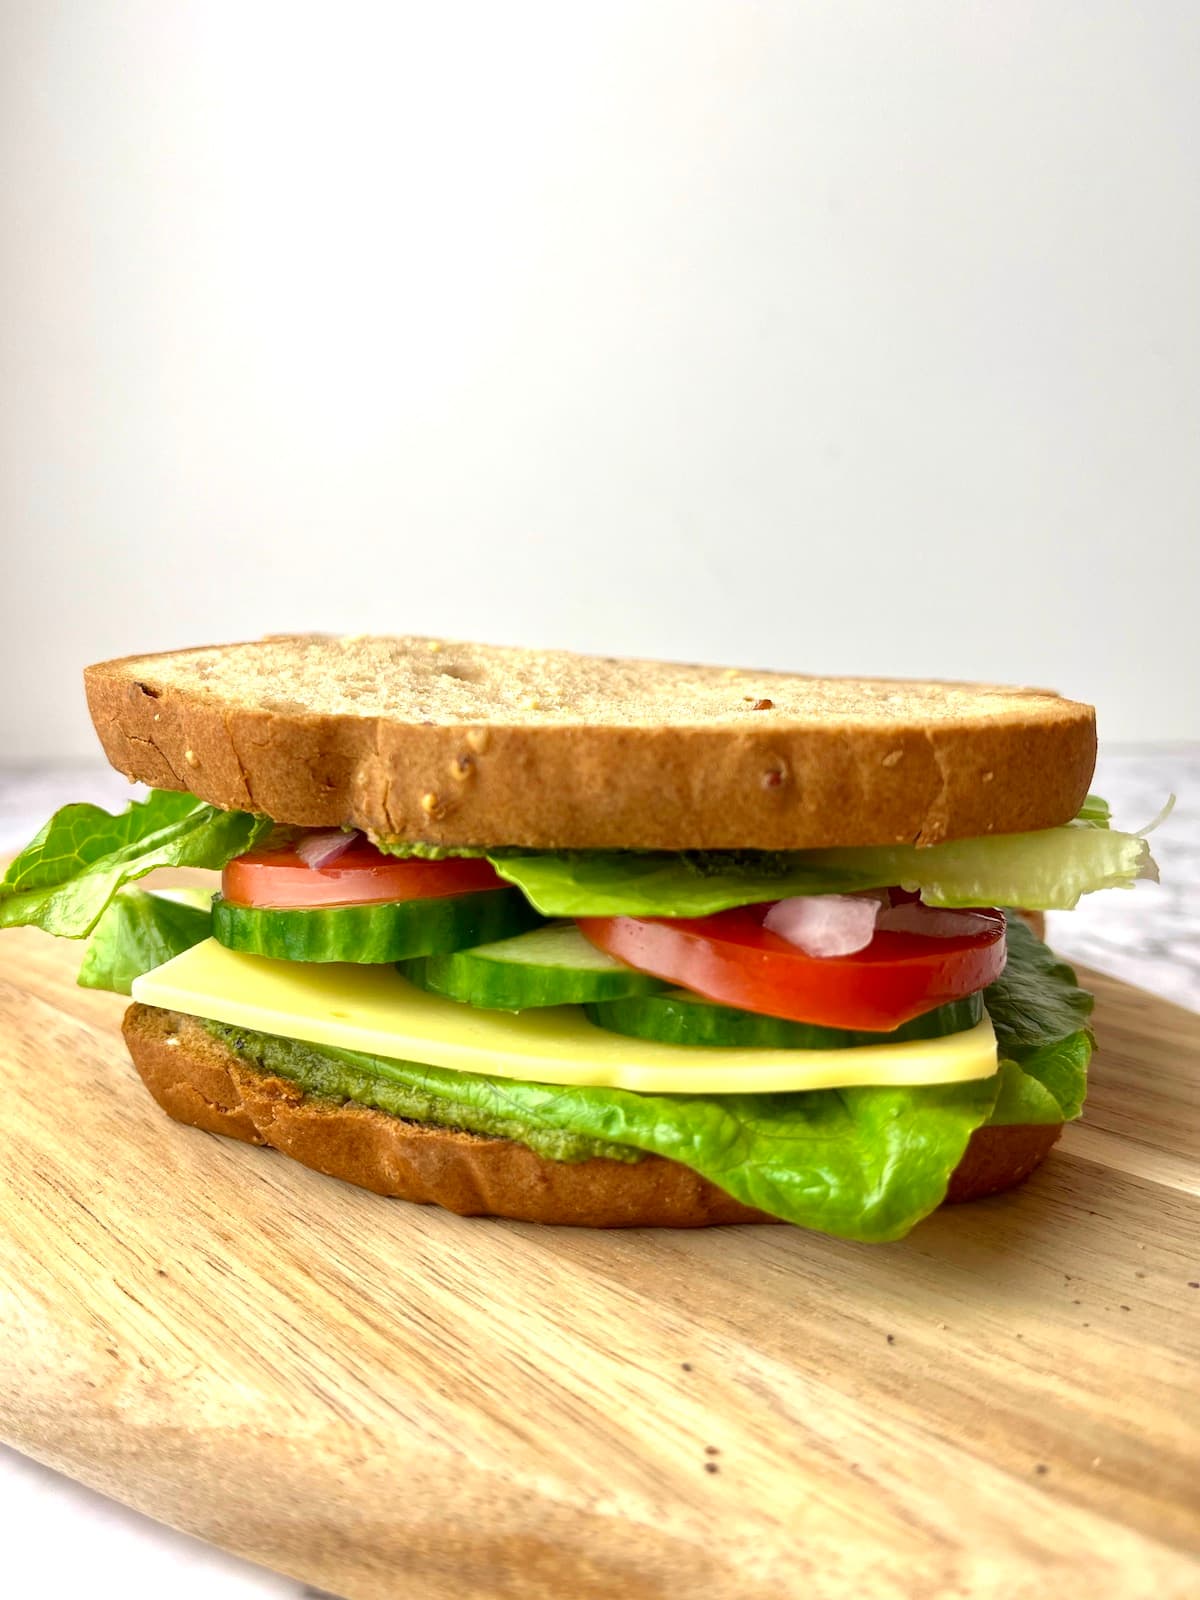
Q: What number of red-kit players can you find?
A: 0